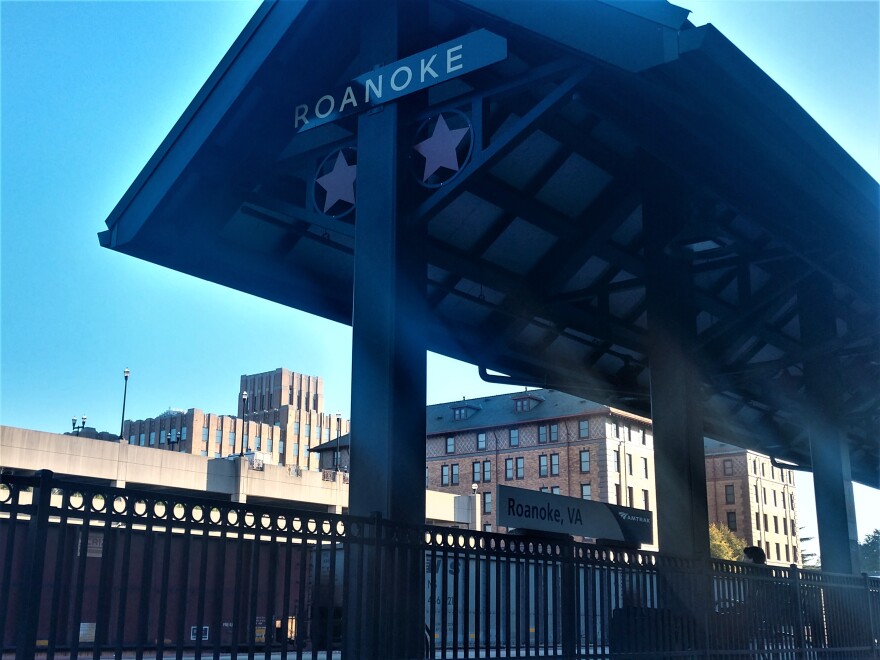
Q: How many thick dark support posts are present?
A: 3